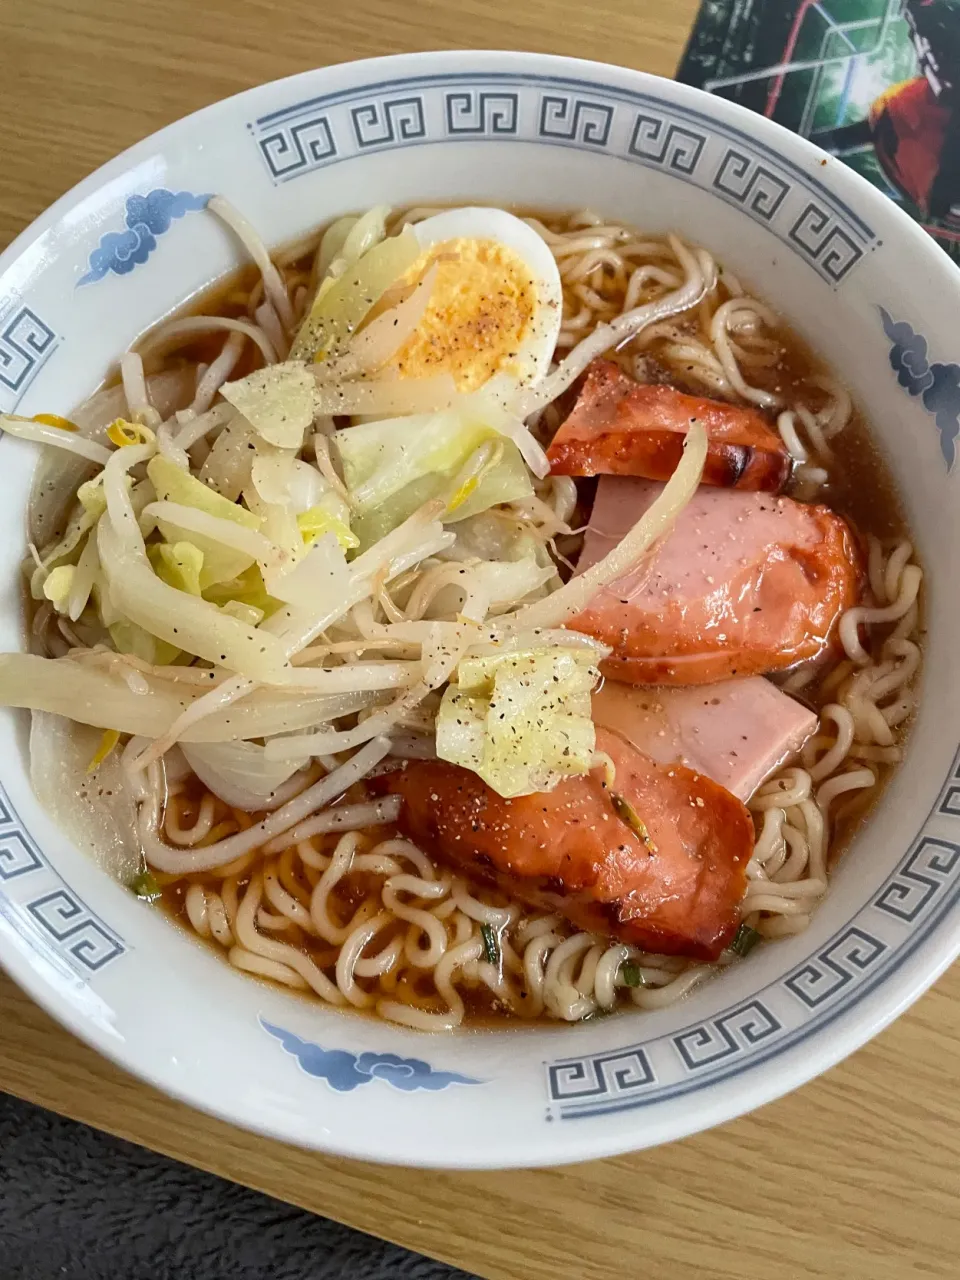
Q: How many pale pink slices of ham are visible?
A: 2